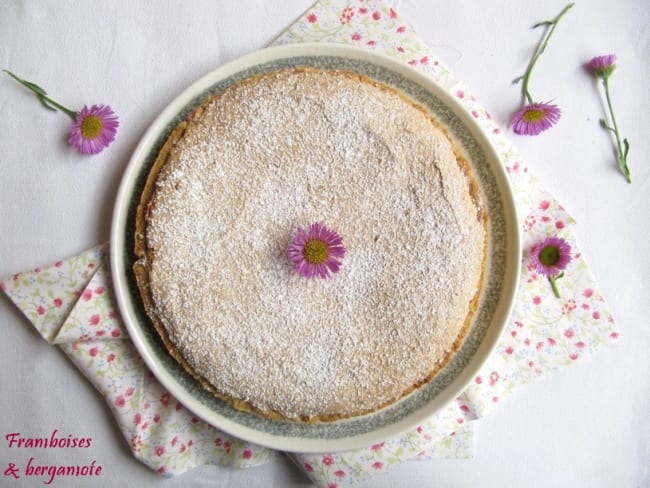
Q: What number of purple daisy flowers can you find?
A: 5